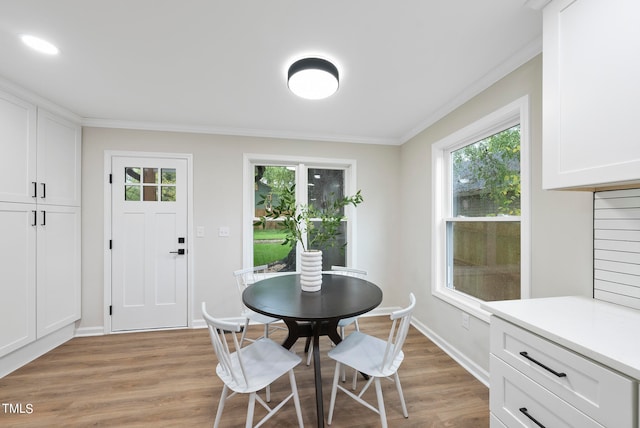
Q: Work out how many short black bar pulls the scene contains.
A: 4